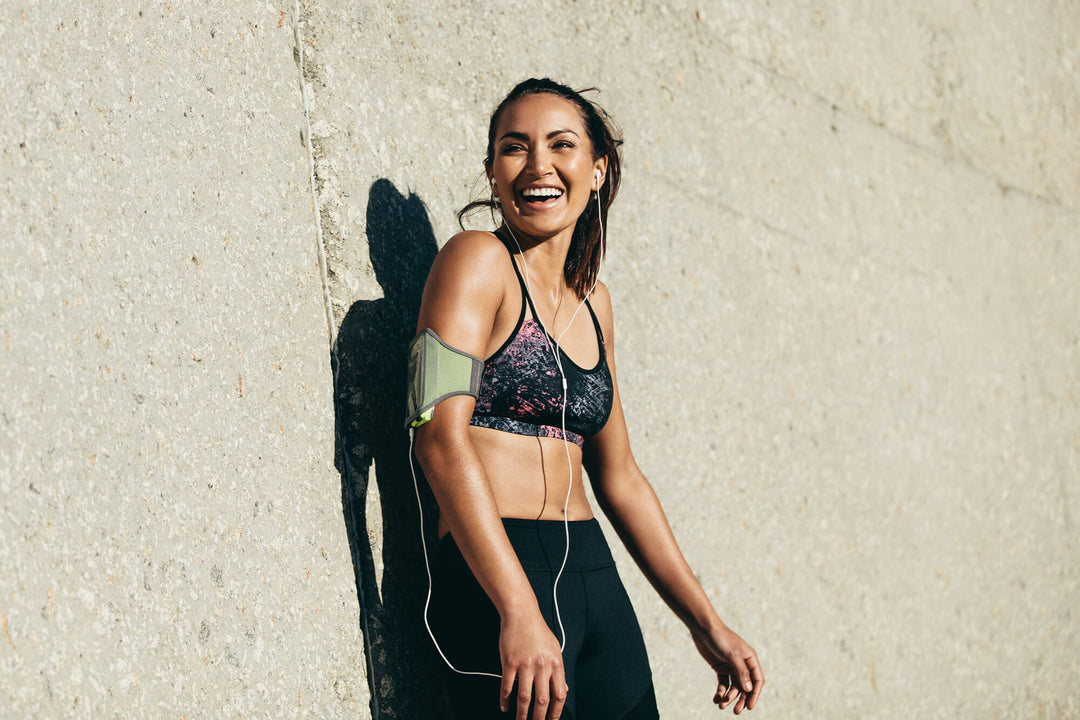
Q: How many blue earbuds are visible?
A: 0